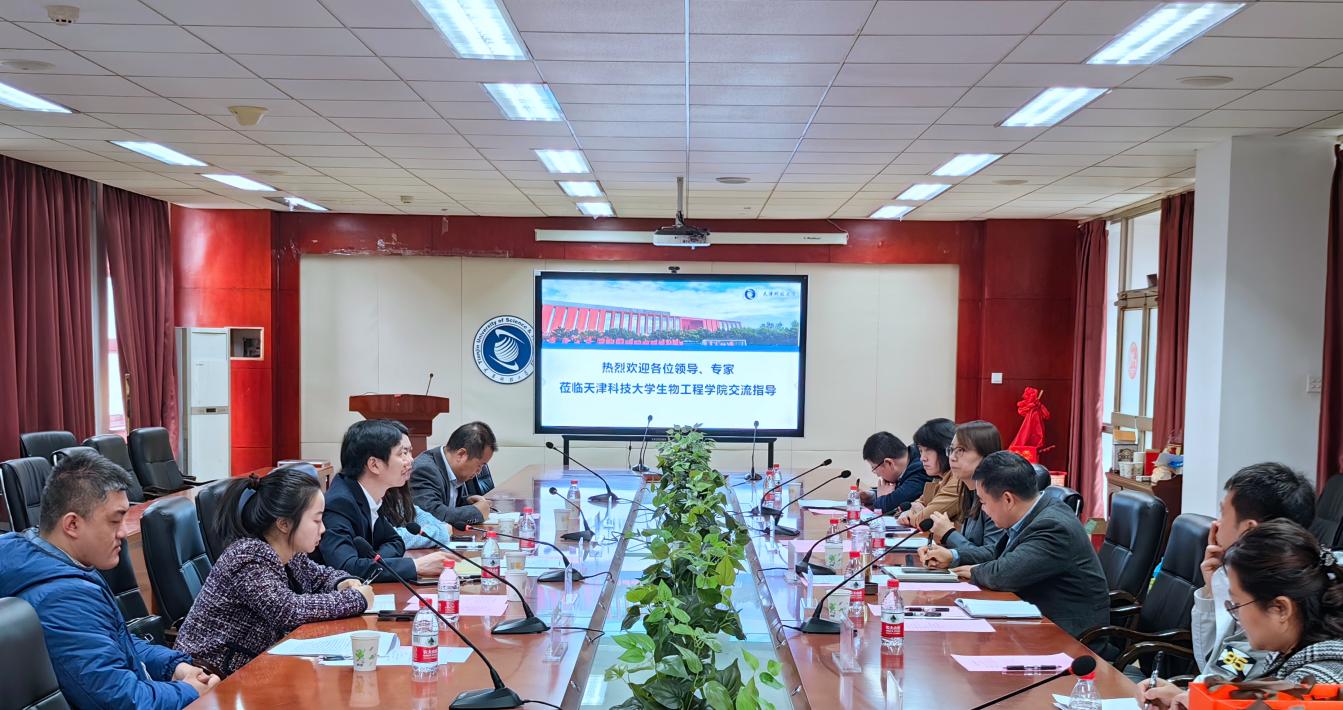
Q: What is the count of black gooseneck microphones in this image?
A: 13